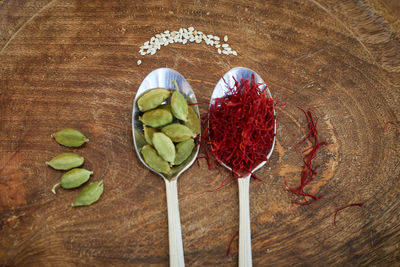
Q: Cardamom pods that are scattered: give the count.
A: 4